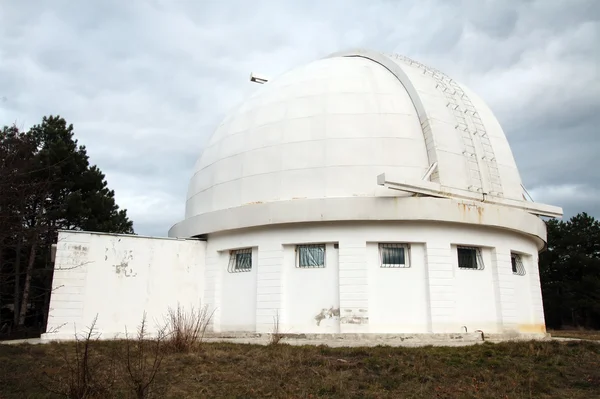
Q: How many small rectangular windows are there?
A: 5